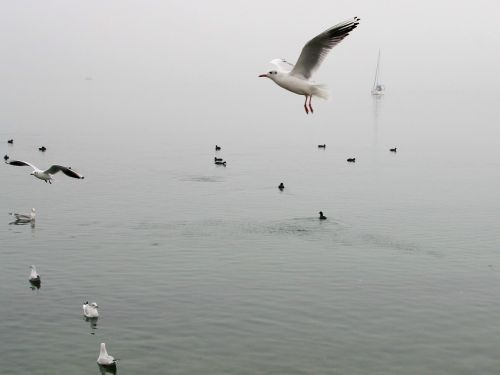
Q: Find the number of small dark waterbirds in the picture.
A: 11